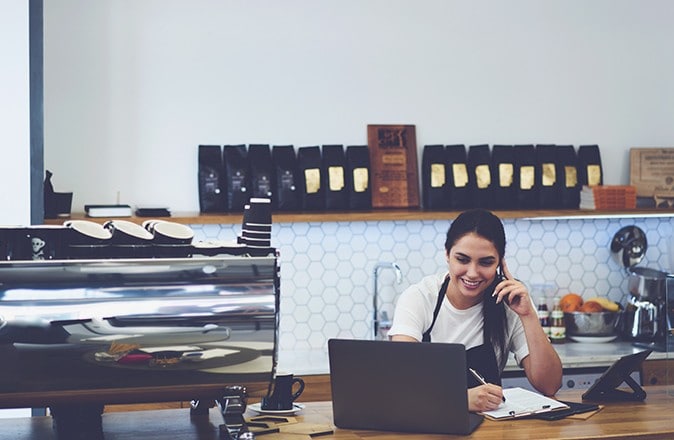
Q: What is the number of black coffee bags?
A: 15